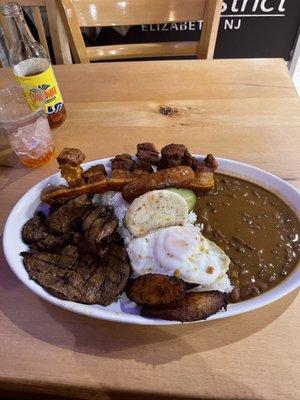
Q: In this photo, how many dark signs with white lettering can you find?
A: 1